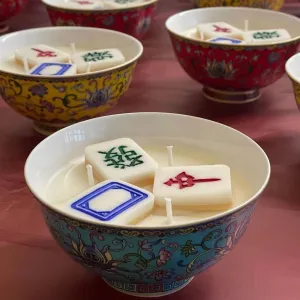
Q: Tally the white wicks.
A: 8